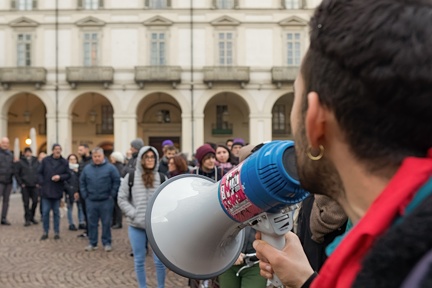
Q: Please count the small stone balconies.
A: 5